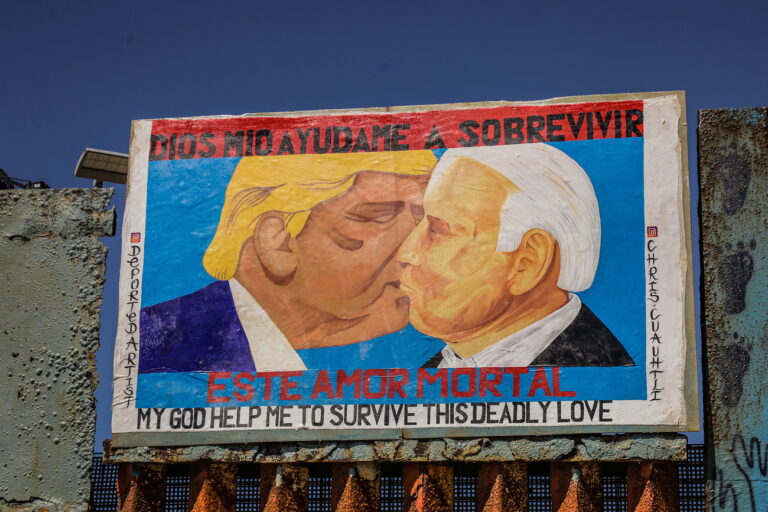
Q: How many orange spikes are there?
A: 8